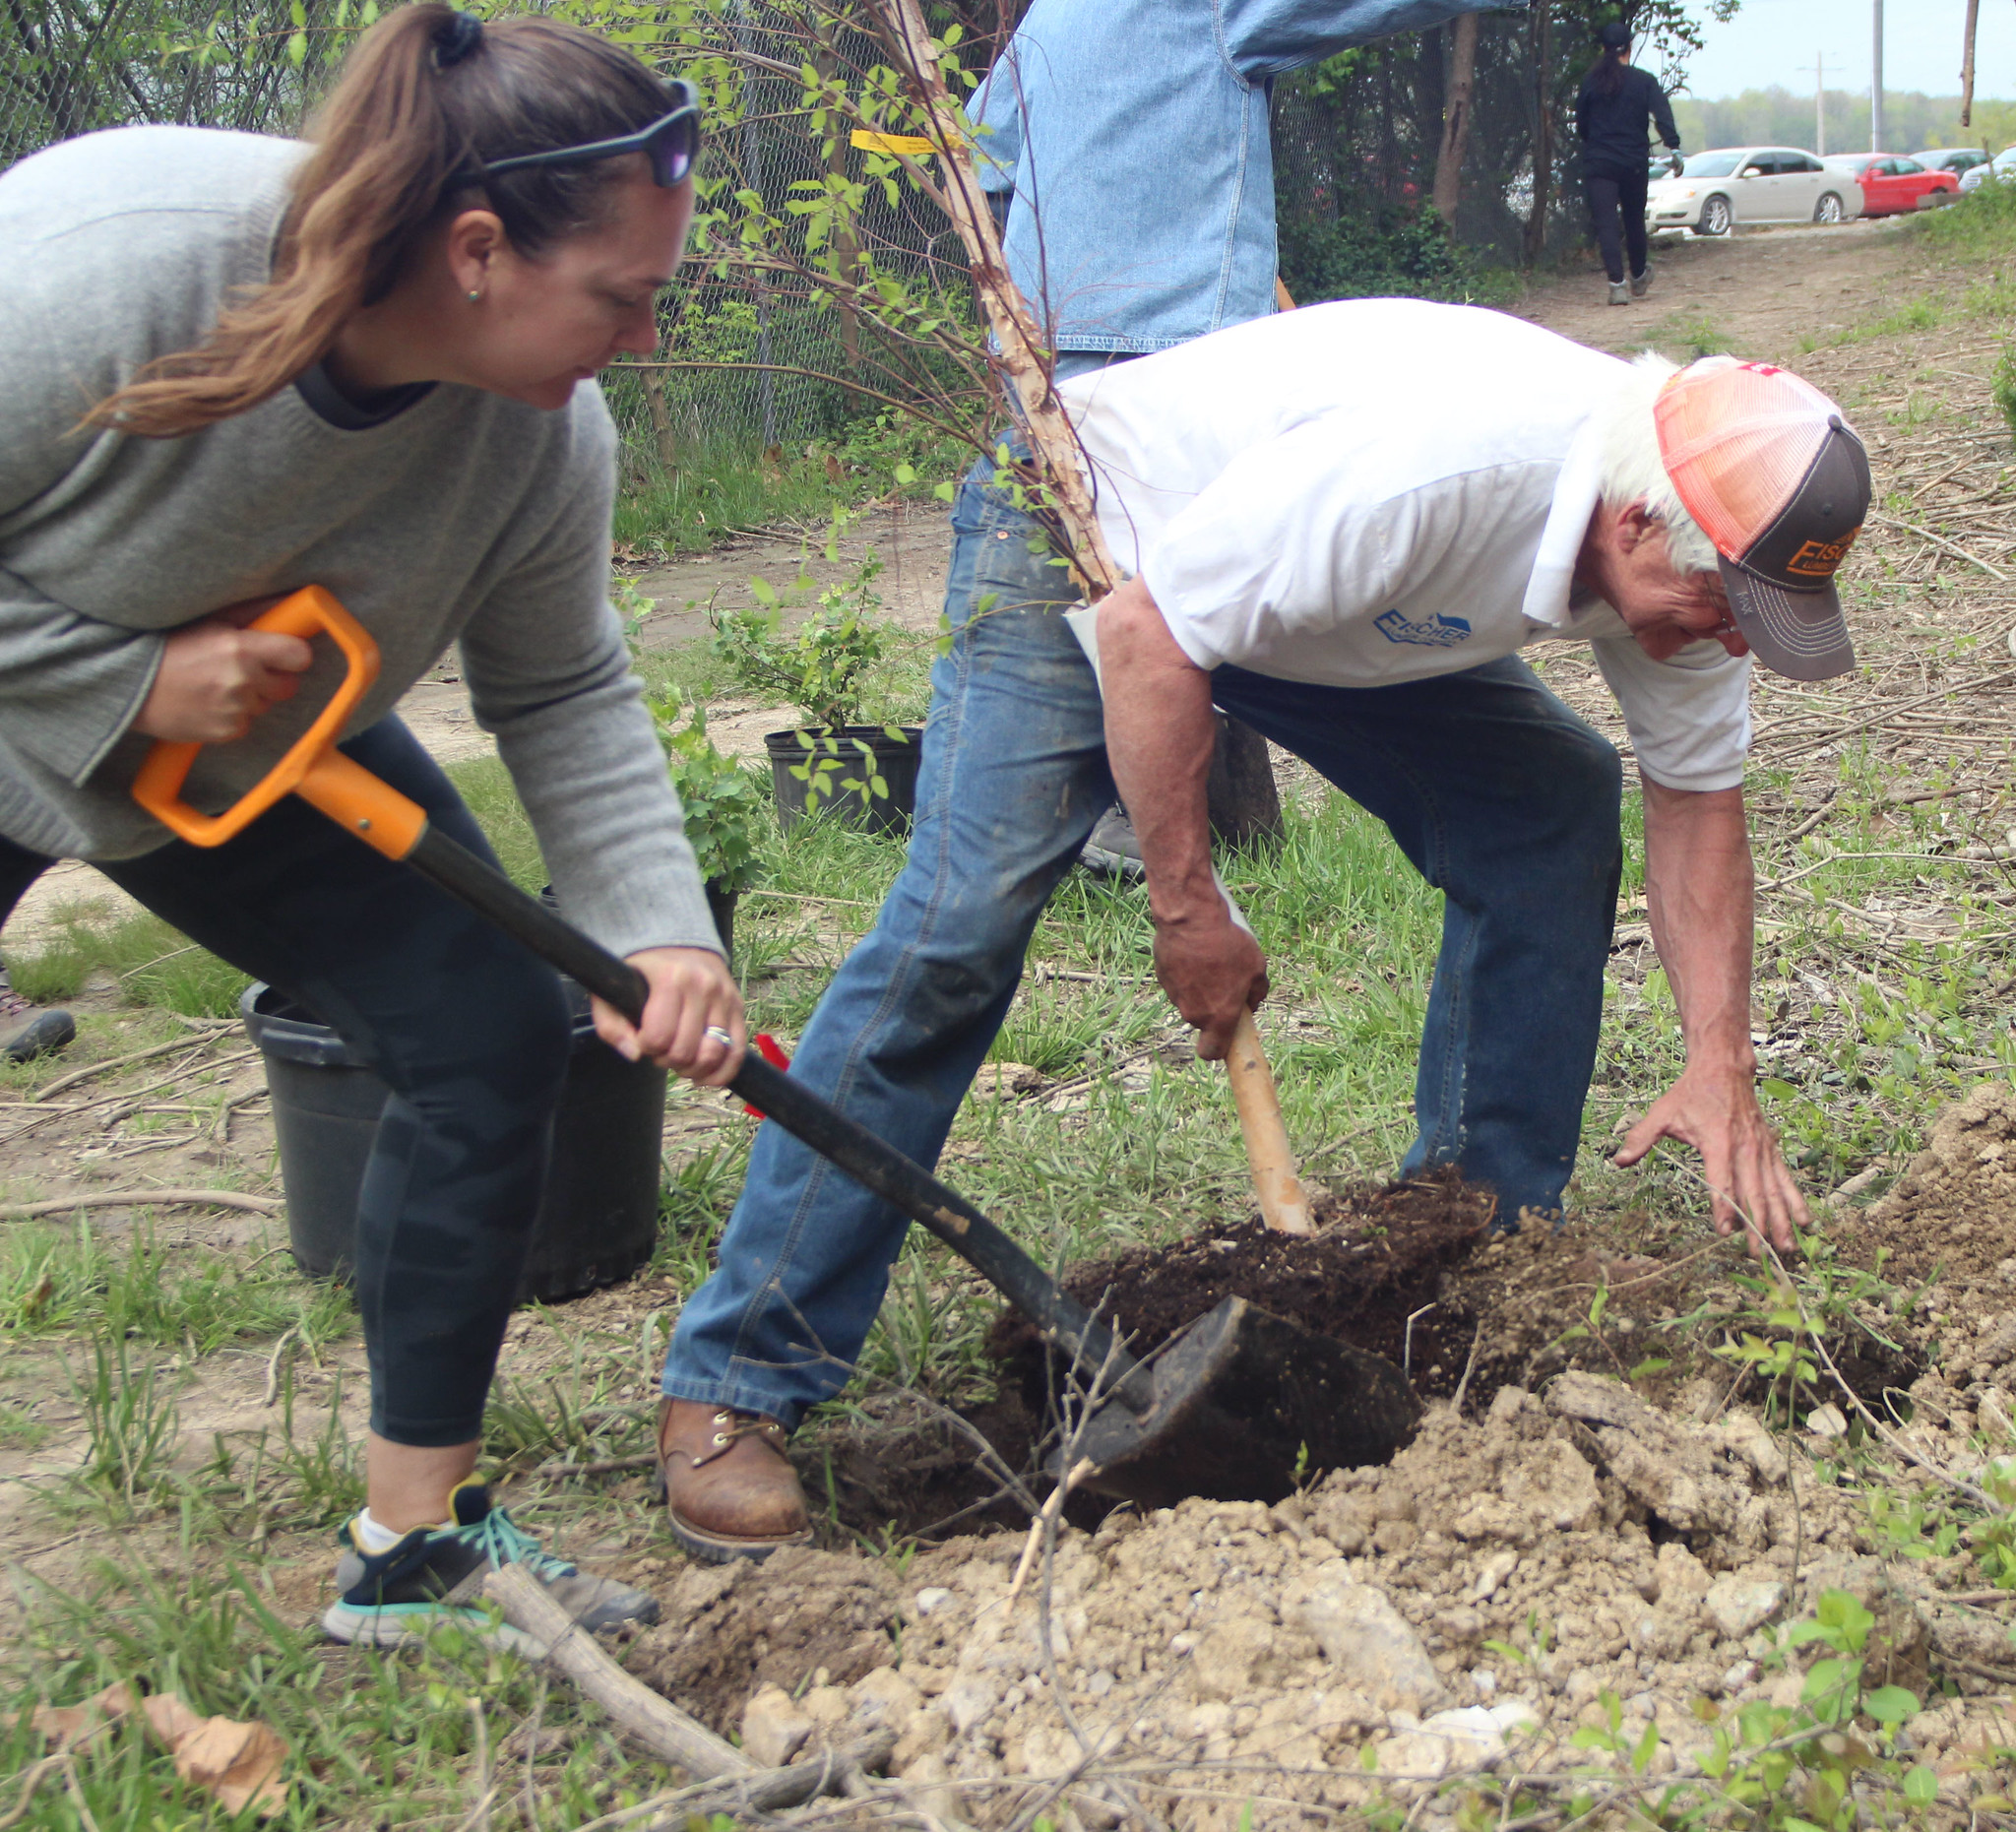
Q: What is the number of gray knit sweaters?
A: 1